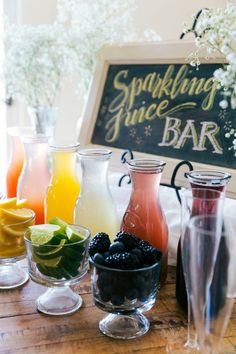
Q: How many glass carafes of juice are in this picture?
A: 6